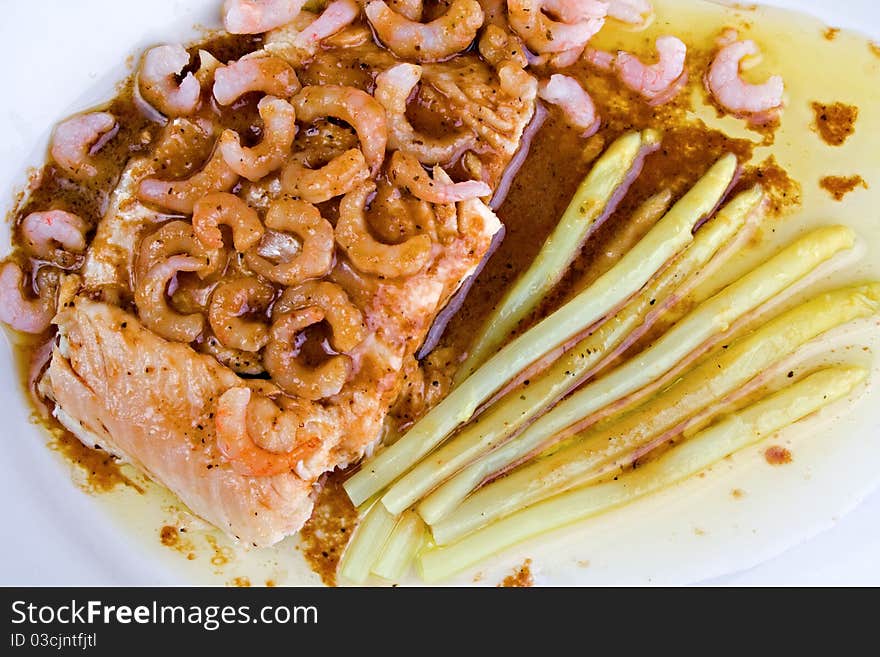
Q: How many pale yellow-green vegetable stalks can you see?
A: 7